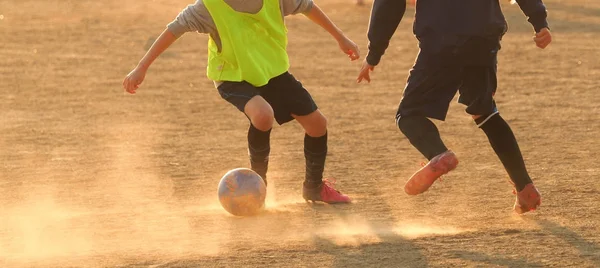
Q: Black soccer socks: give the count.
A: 4